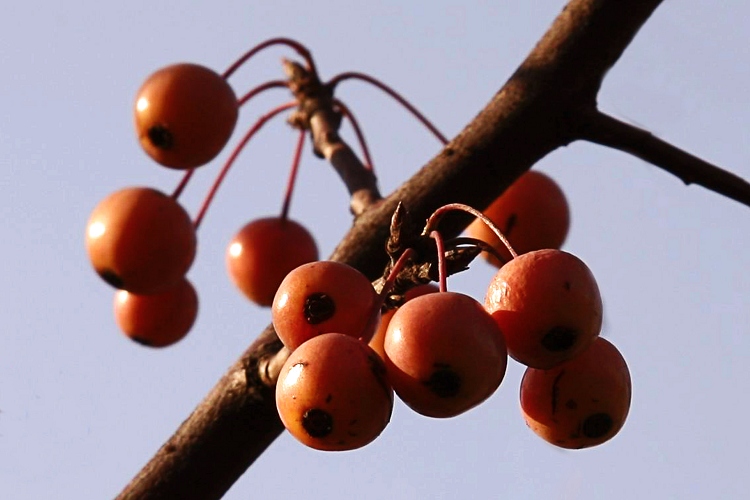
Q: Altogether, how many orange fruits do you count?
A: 11